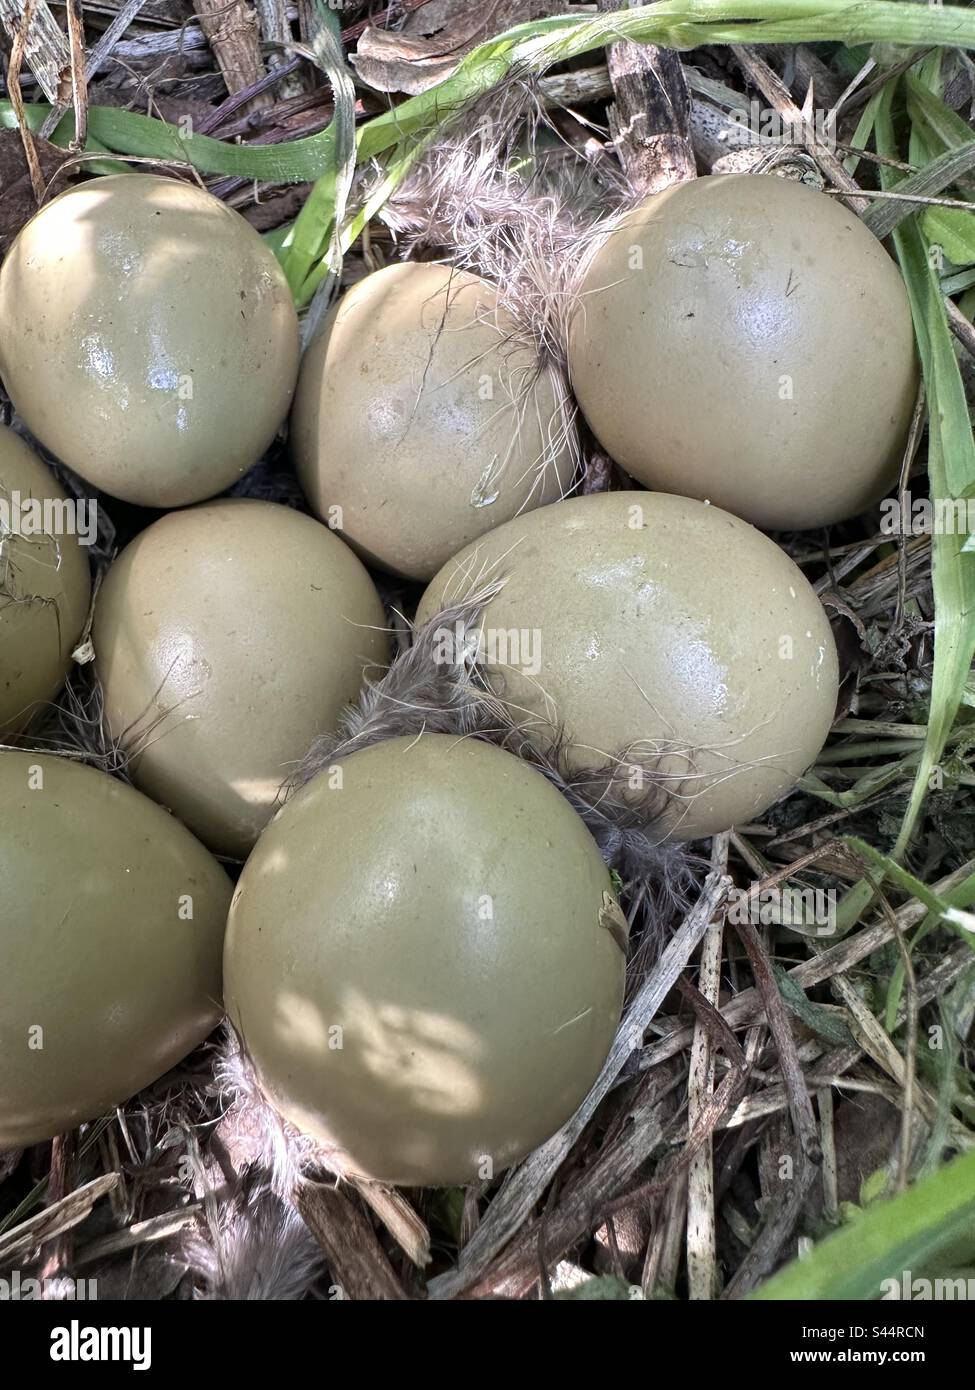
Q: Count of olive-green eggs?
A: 8